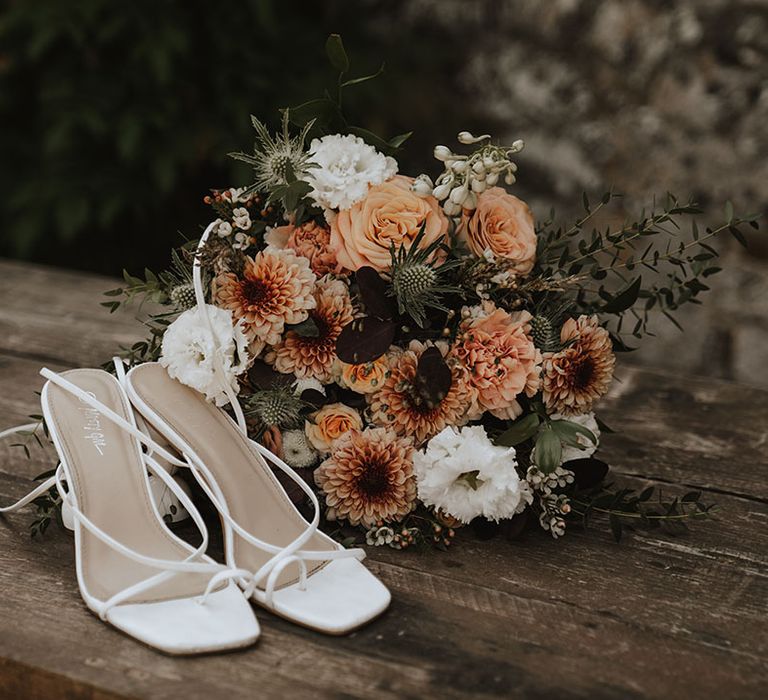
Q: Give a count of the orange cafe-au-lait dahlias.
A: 5